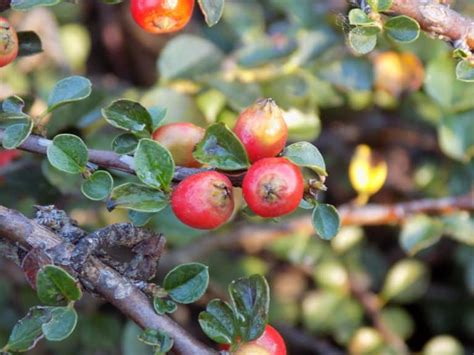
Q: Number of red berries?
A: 7